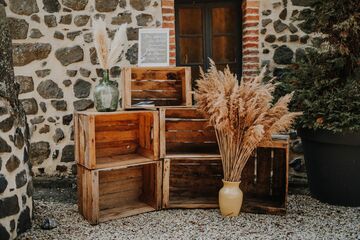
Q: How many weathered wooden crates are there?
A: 6